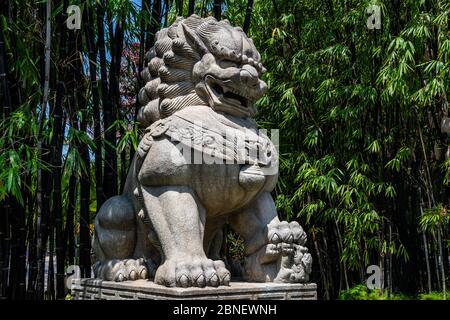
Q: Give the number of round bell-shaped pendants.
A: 1